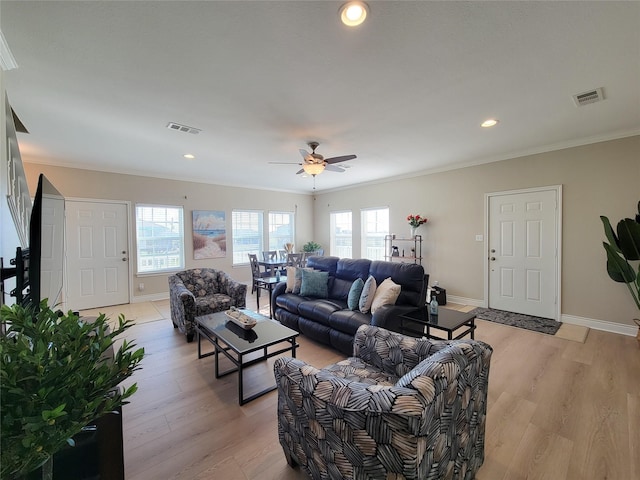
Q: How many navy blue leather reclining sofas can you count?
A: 1